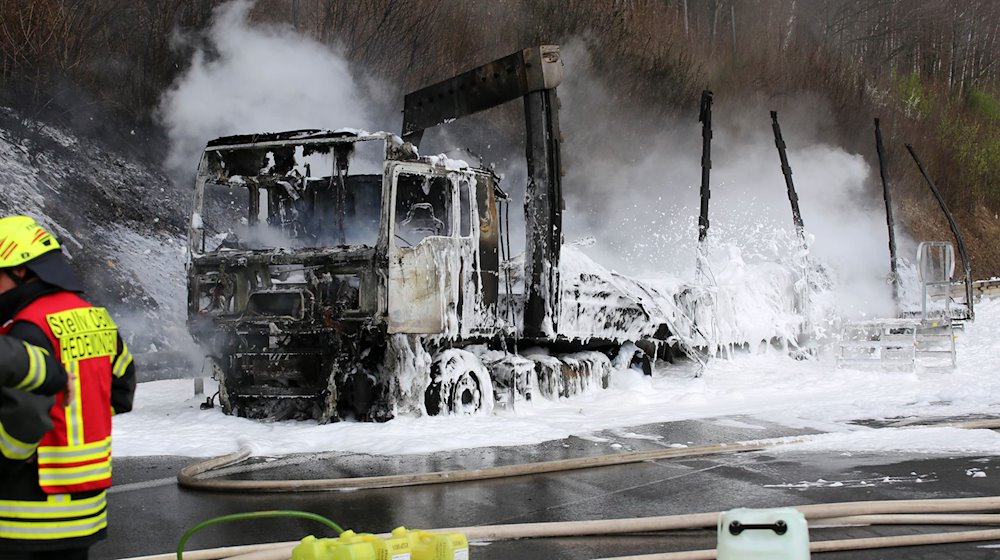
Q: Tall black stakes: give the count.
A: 4